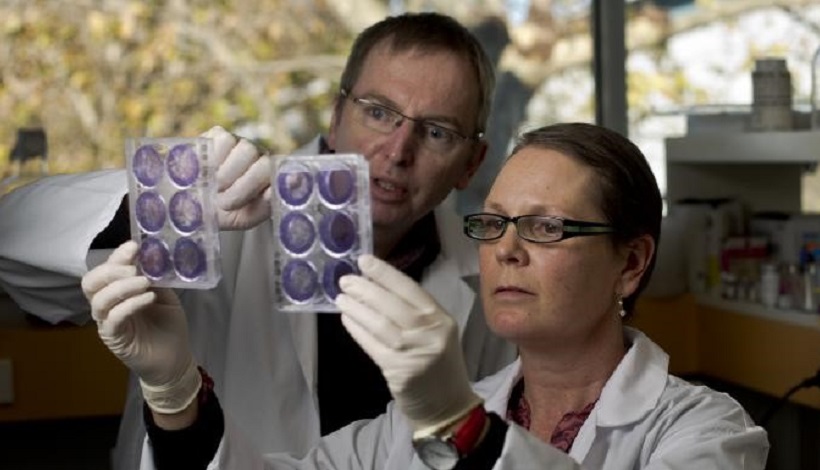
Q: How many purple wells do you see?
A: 12